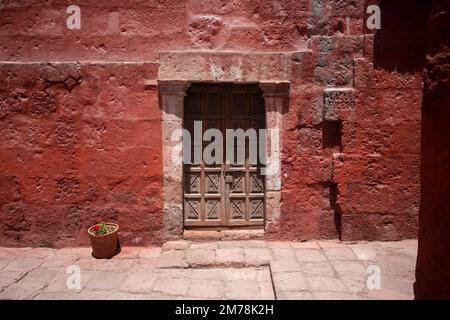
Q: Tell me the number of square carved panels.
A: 8